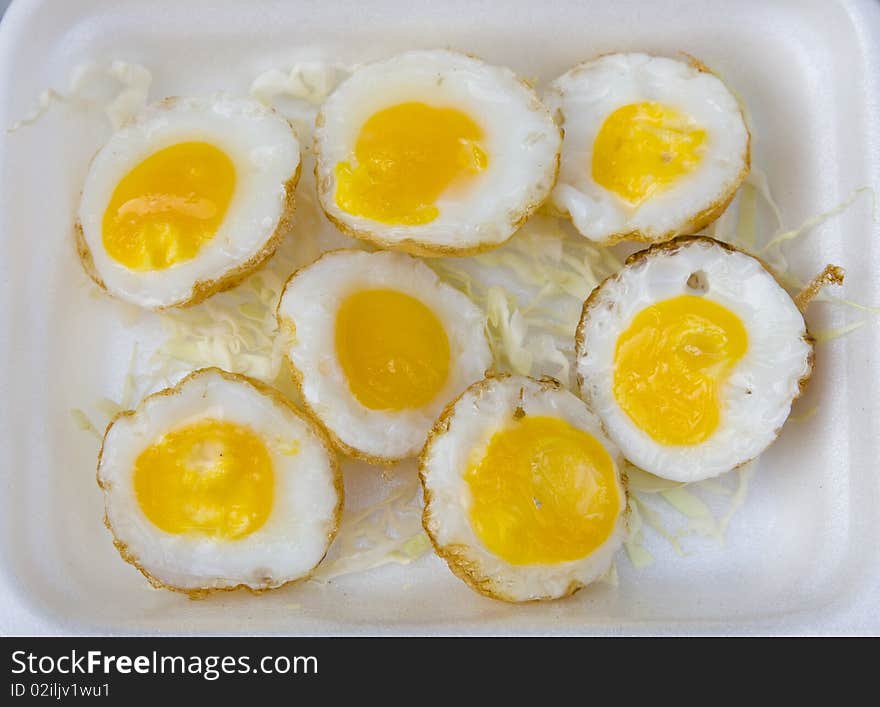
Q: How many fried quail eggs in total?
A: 7